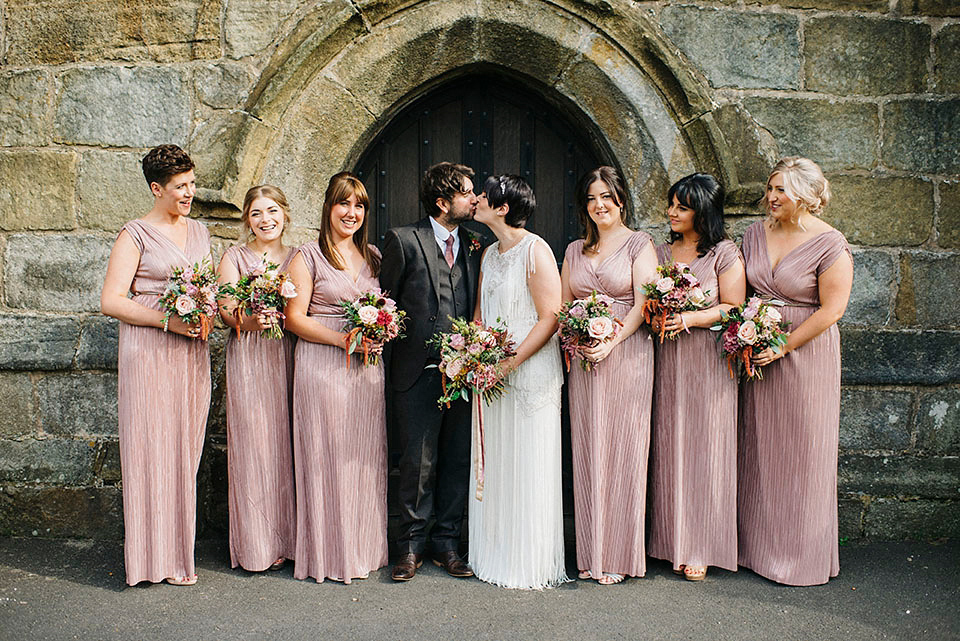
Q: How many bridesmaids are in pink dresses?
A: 6